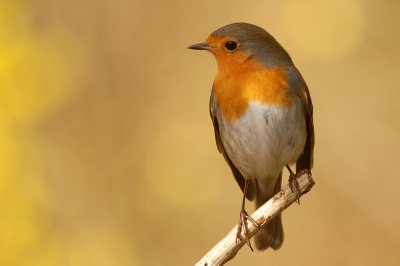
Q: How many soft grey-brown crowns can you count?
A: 1